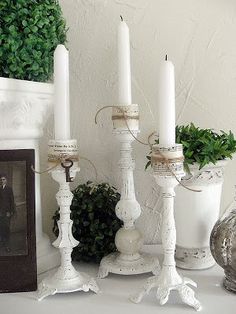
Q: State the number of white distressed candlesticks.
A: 3